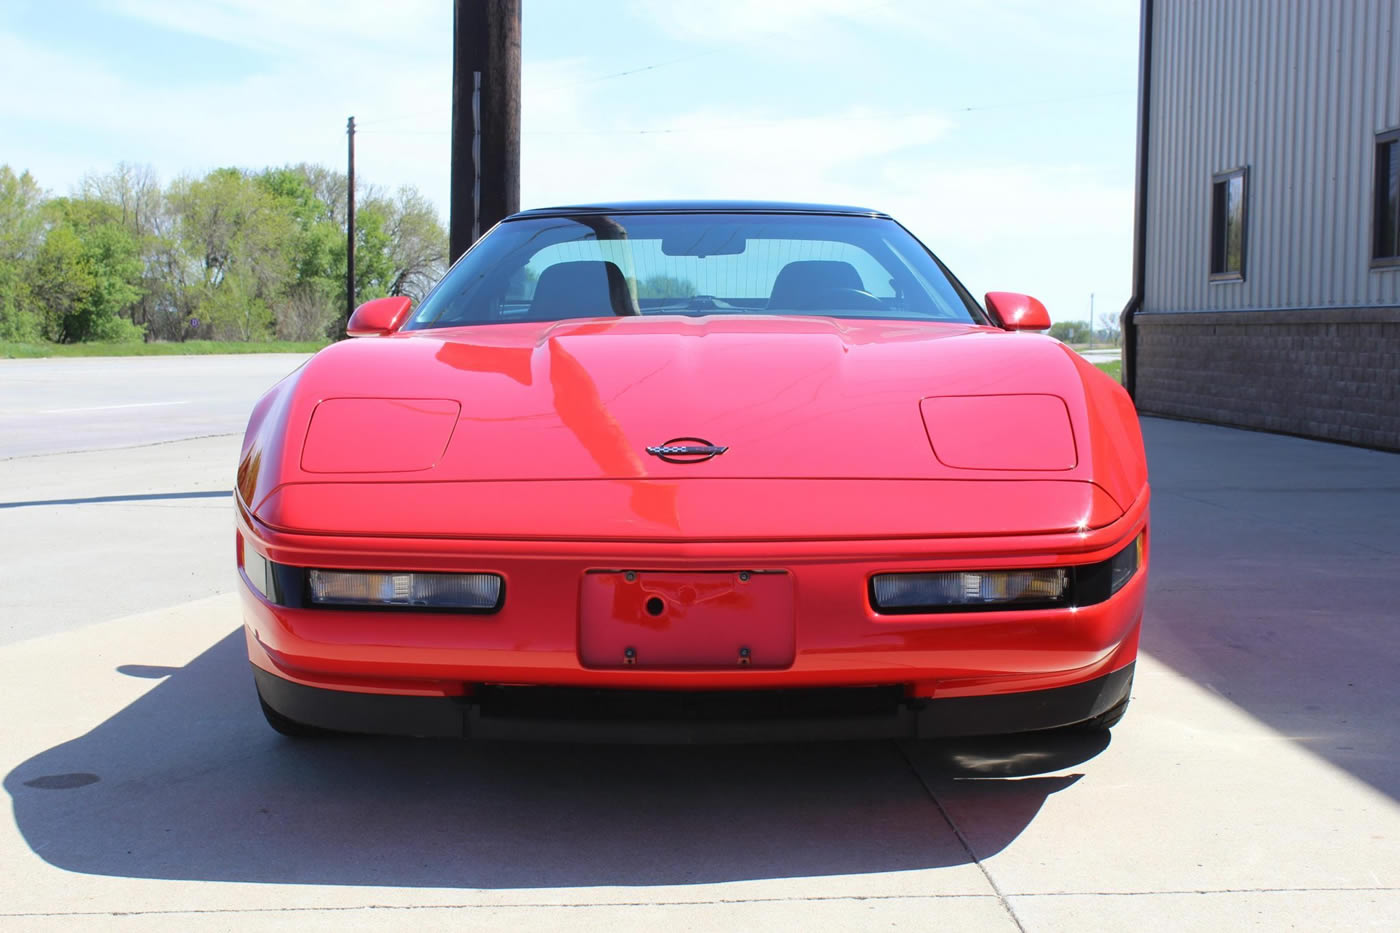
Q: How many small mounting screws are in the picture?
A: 4